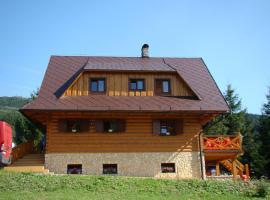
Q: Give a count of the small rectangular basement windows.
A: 3